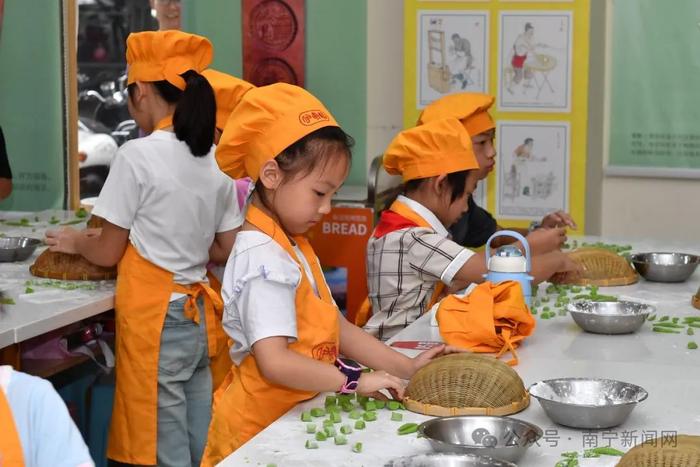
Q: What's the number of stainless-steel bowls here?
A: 6